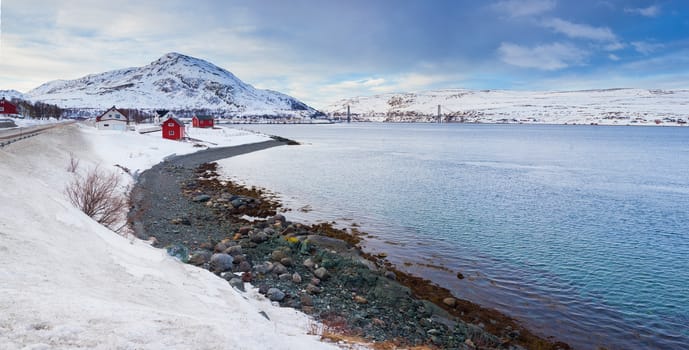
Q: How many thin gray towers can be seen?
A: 2